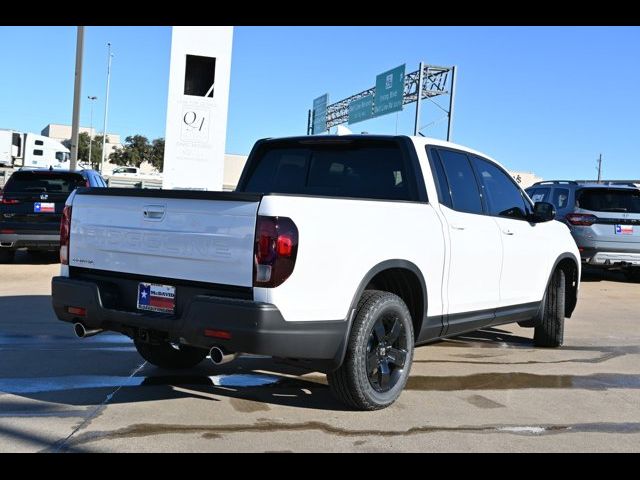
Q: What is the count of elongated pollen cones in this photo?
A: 0